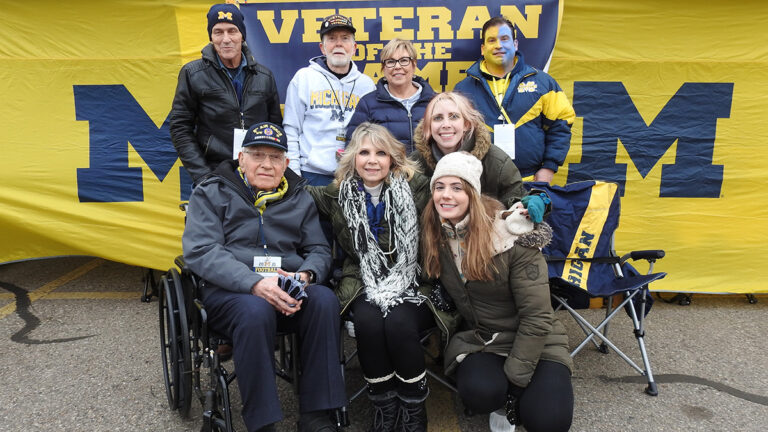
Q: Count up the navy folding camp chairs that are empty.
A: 1